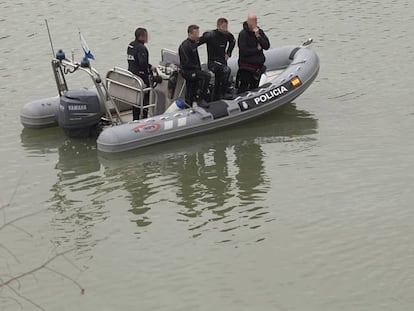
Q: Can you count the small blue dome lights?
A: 2